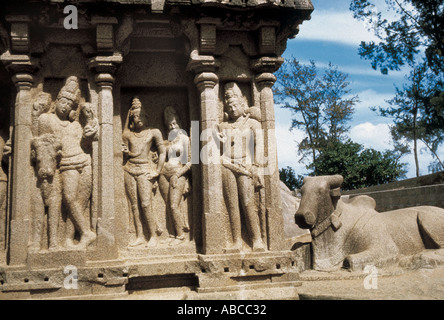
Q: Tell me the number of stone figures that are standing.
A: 4